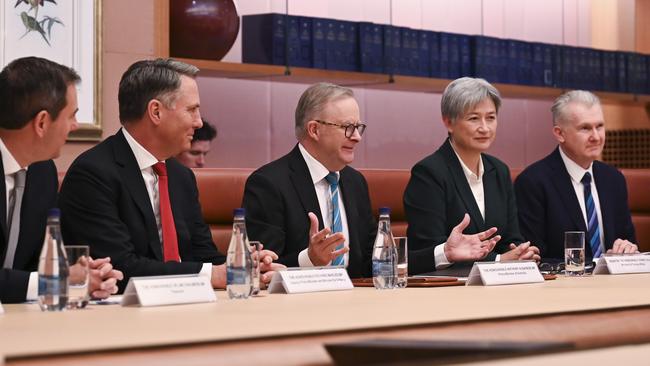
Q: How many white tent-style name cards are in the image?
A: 4